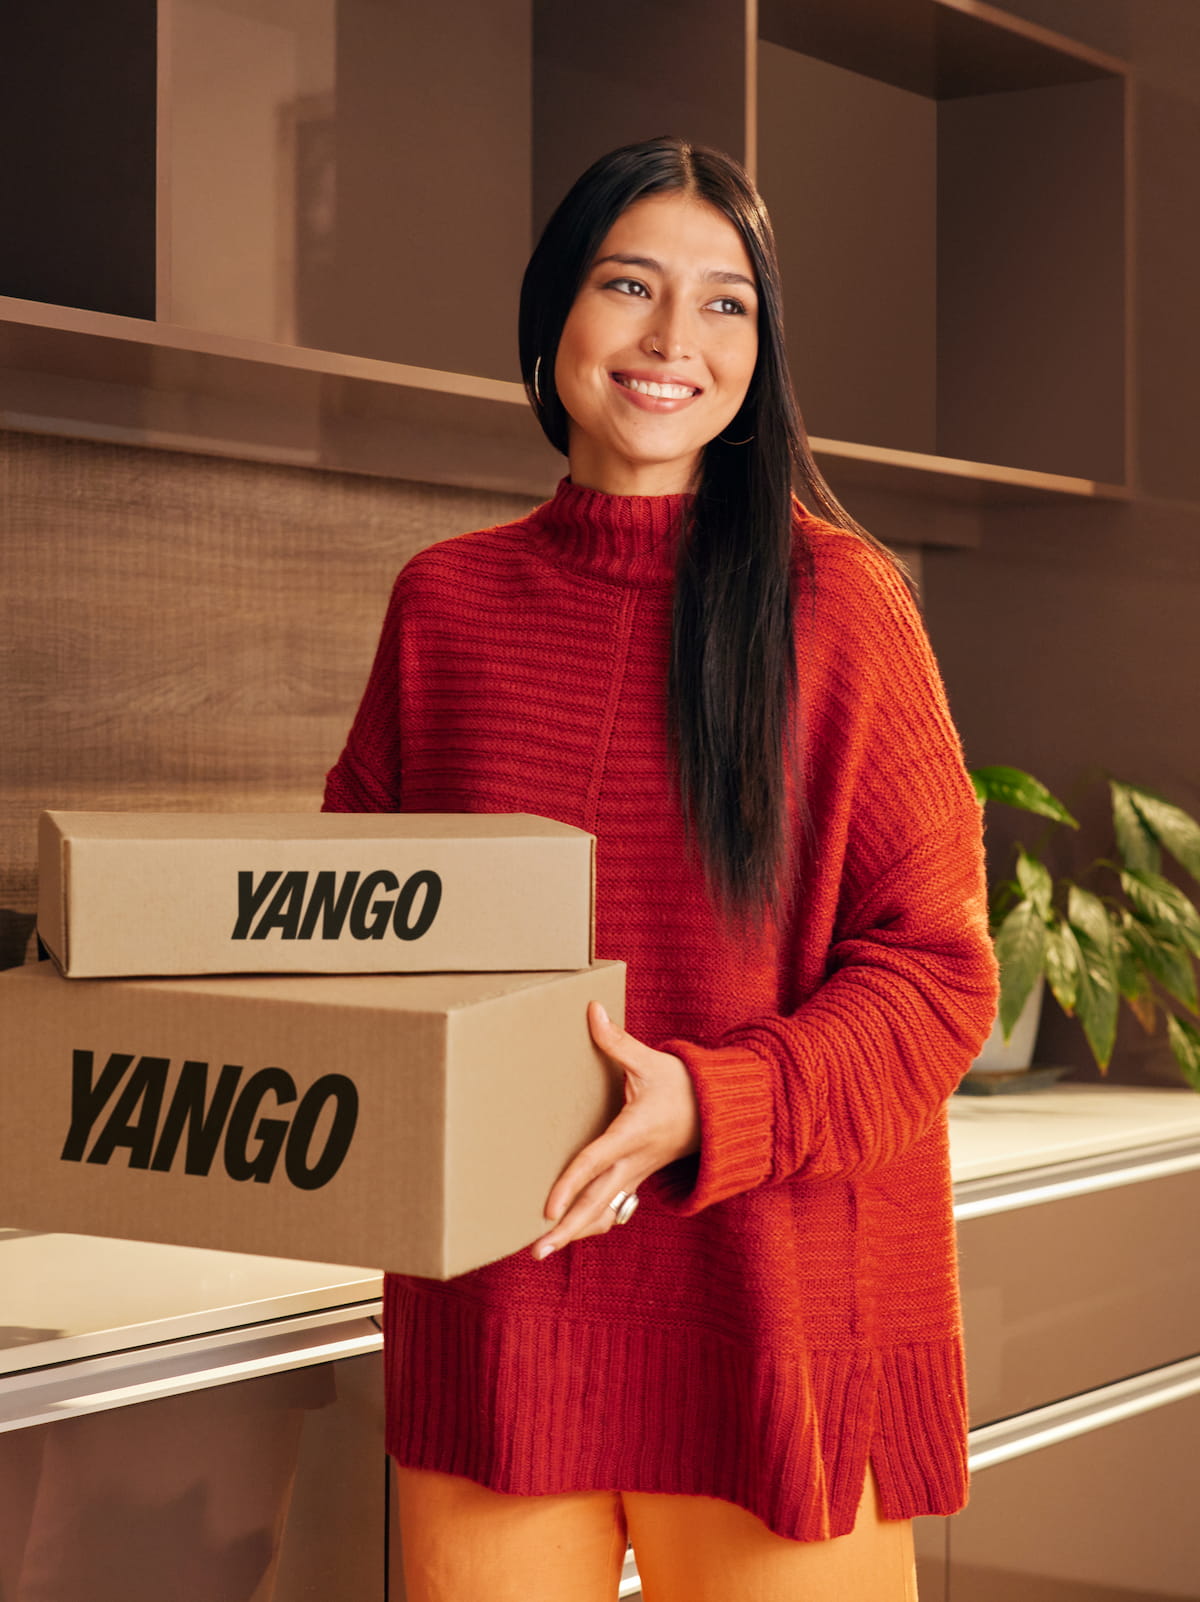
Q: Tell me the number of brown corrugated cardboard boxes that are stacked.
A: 2